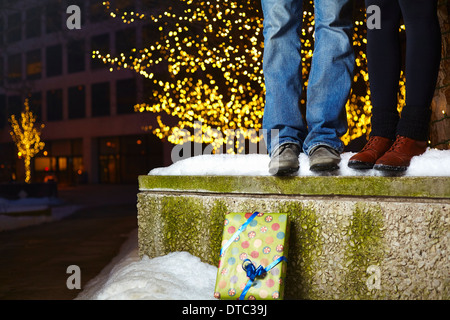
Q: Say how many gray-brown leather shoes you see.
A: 2